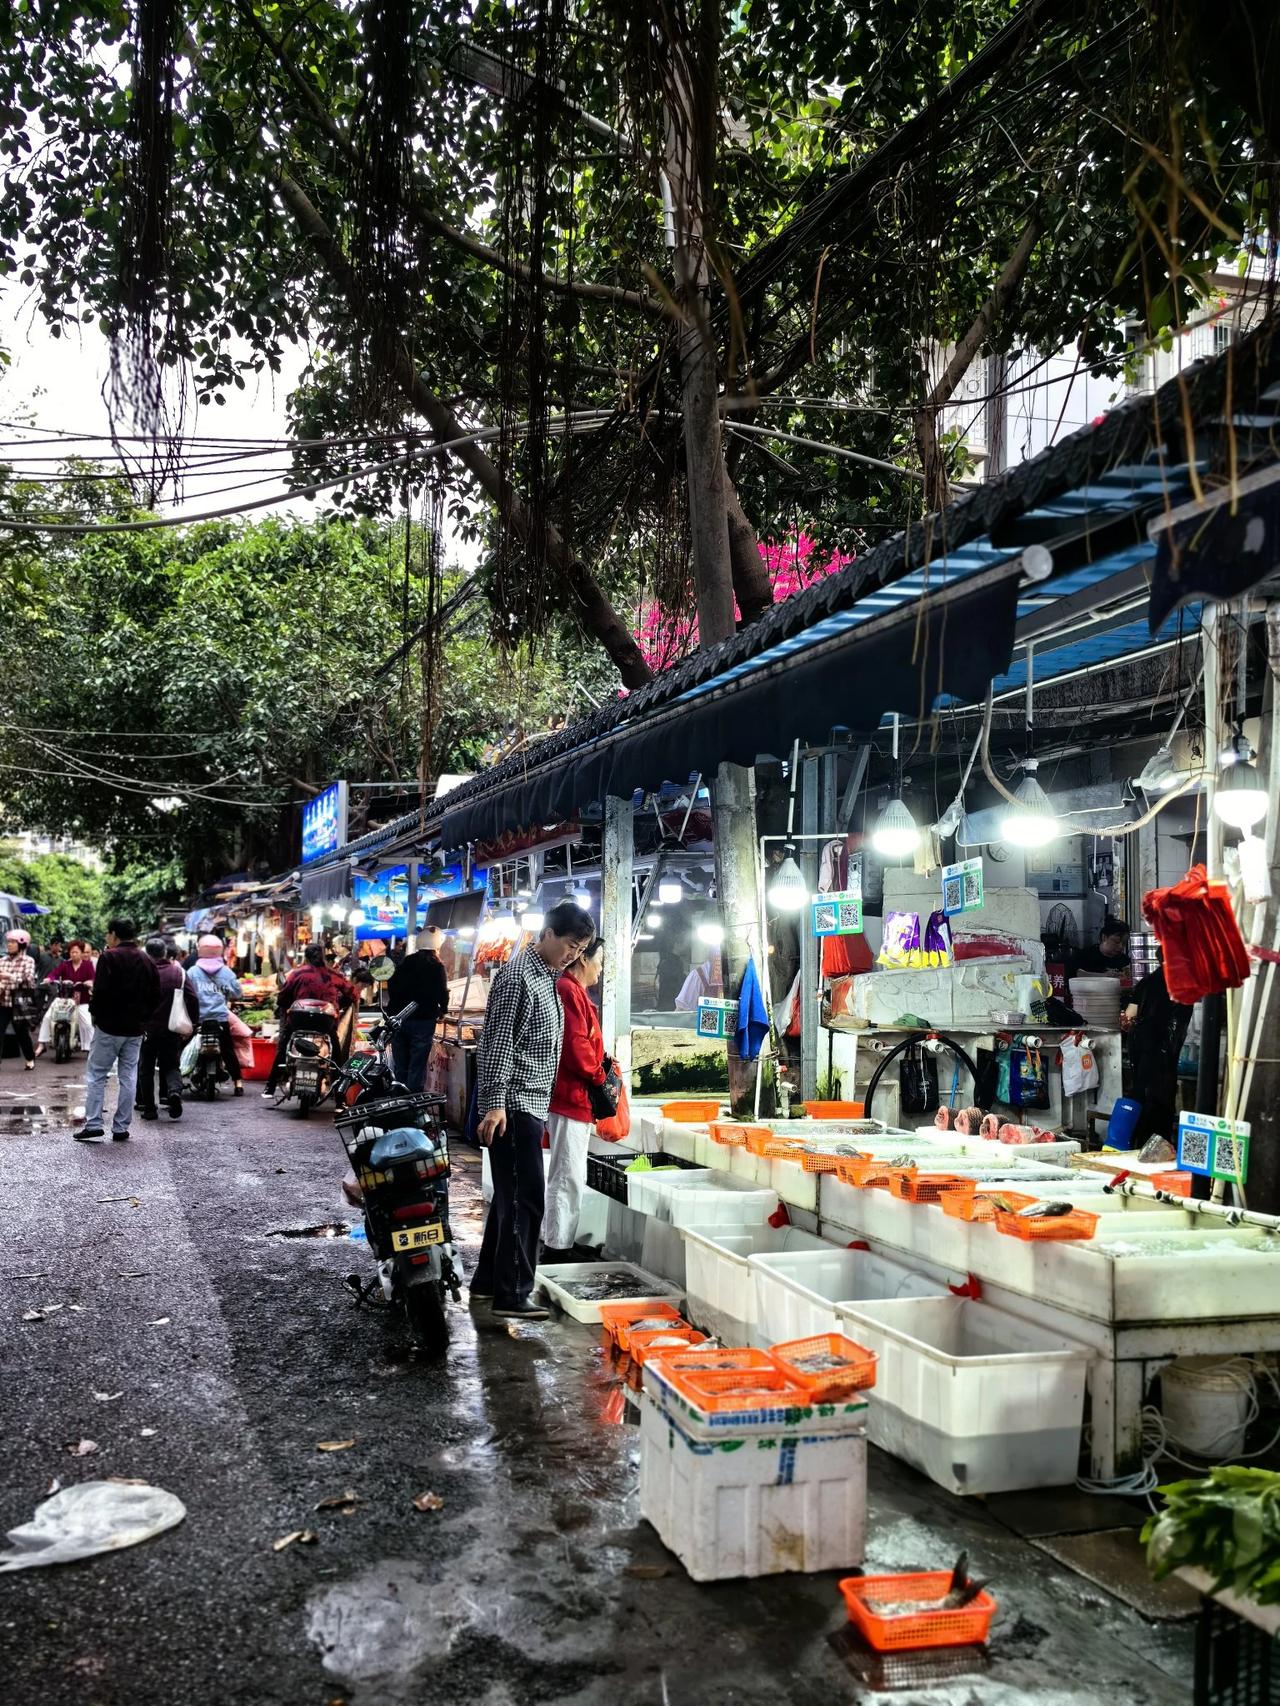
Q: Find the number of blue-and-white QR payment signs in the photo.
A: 4